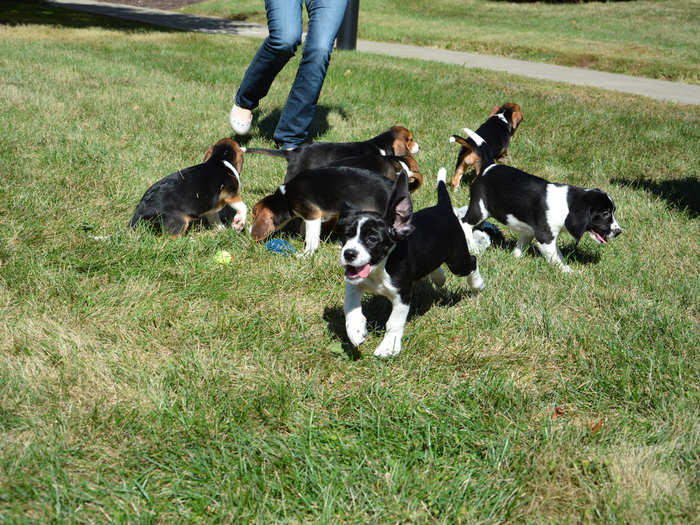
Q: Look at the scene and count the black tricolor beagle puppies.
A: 5